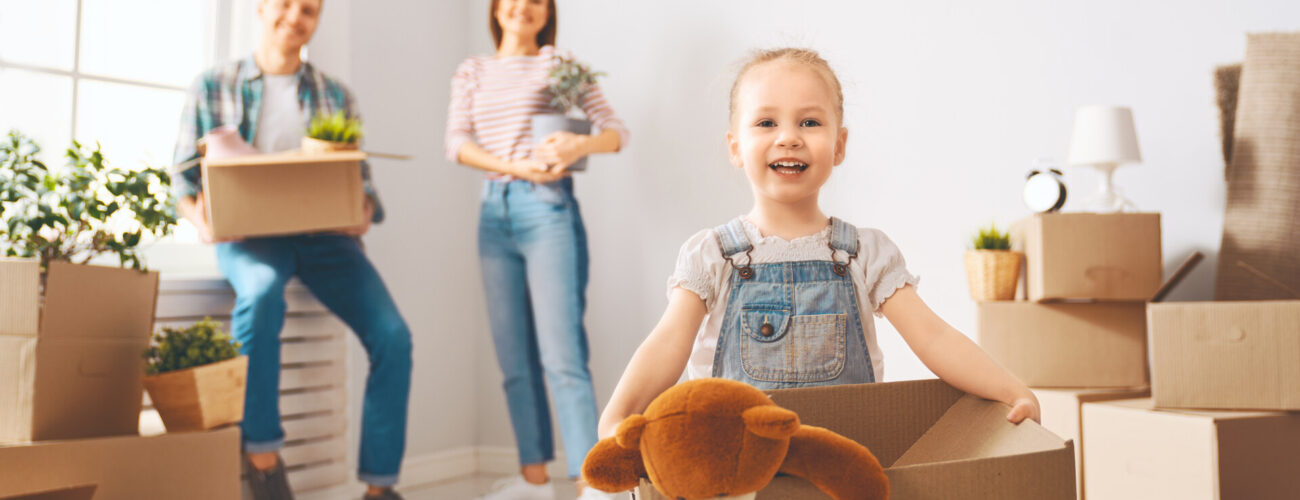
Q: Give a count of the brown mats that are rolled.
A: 2